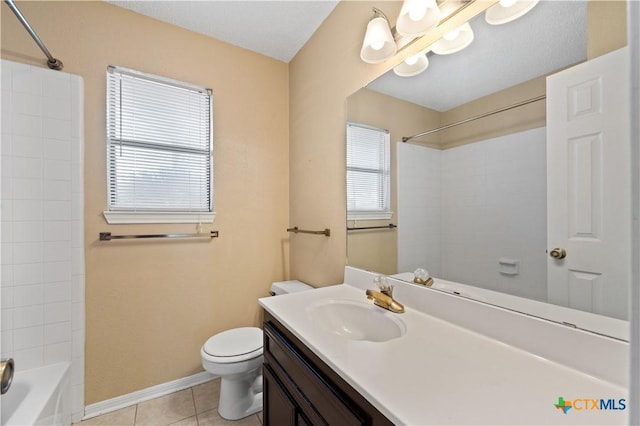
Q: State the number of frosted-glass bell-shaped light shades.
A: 5